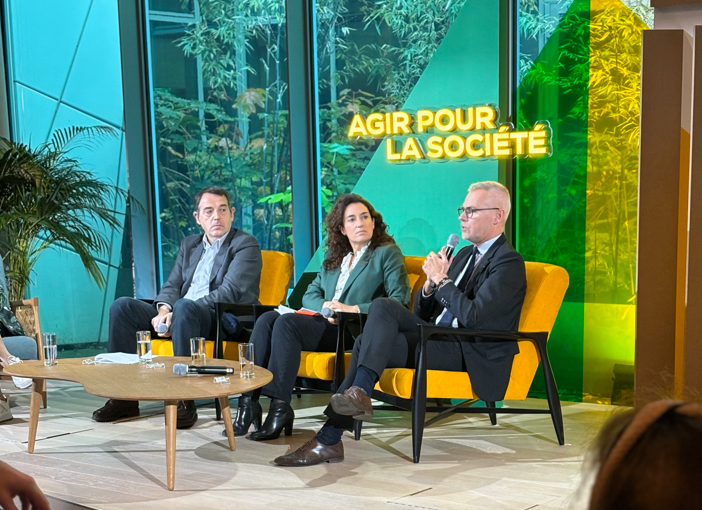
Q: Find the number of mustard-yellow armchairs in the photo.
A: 3